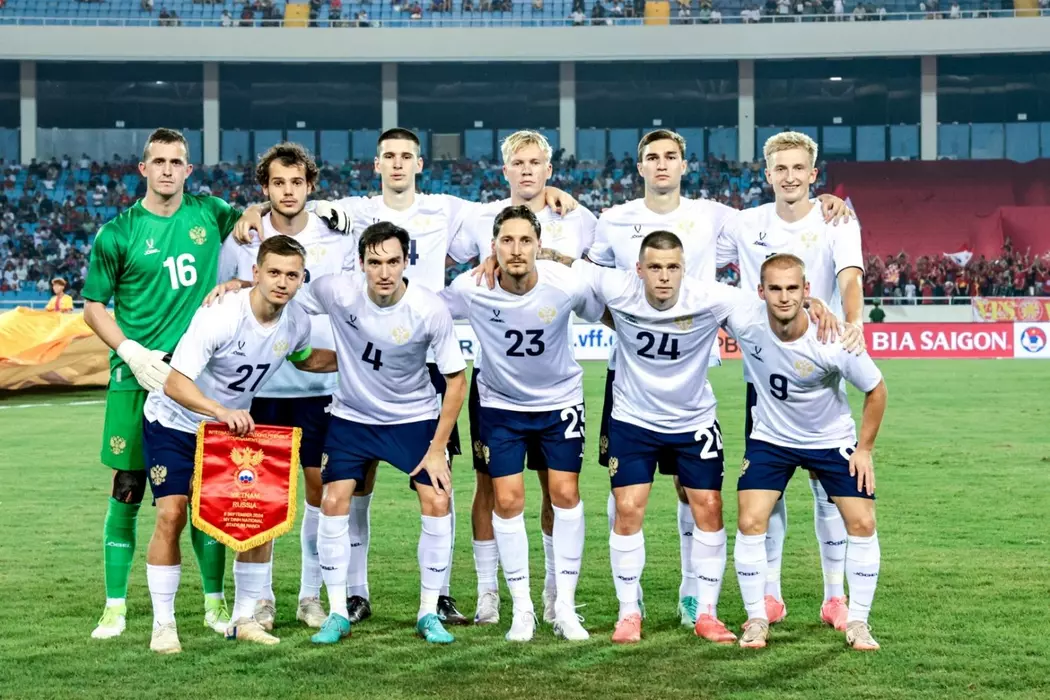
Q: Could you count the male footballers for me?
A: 11